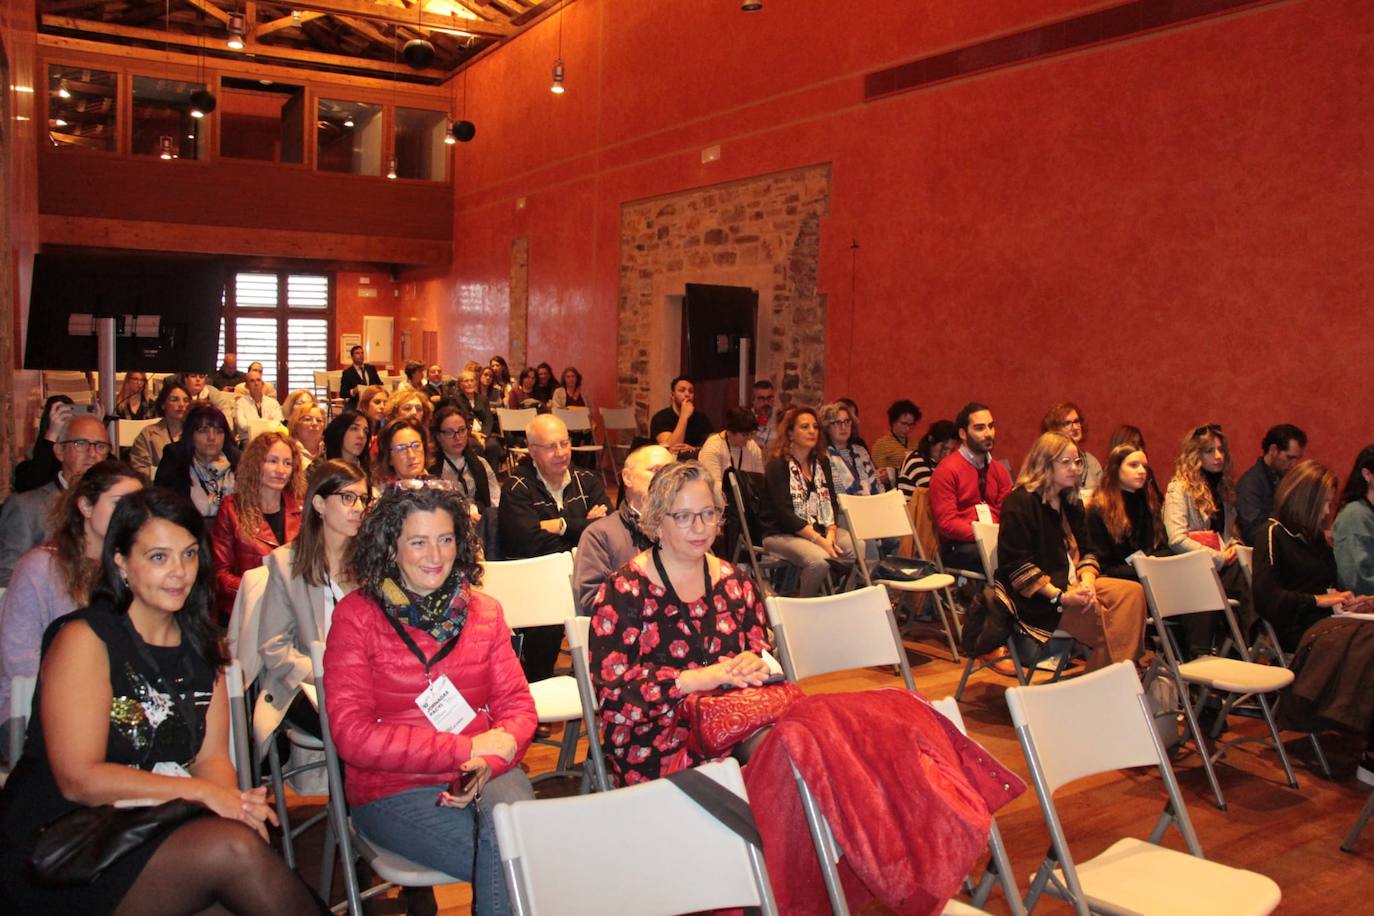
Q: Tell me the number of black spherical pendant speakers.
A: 3